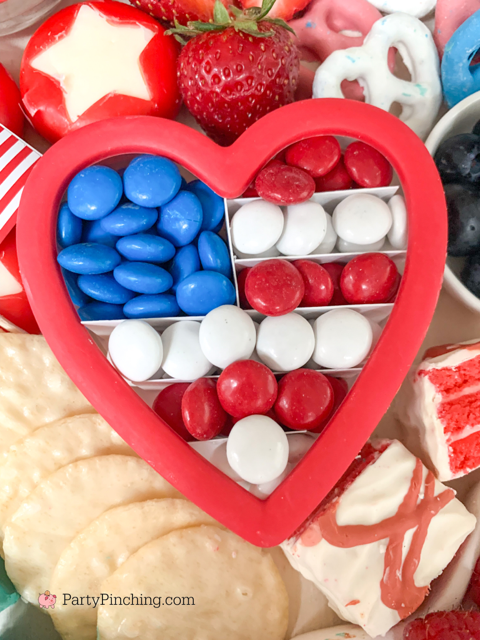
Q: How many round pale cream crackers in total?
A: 5